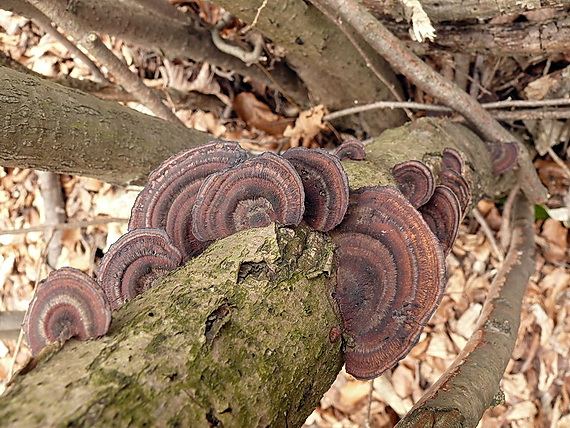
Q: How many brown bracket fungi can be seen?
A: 12